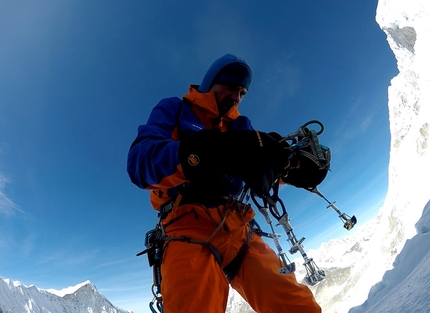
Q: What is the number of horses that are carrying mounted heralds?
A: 0